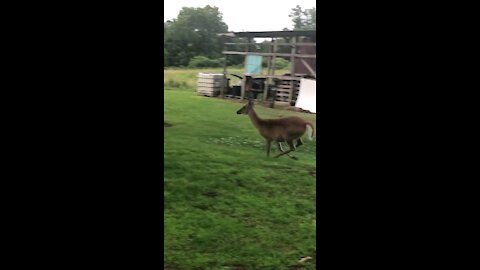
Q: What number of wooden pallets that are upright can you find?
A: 1